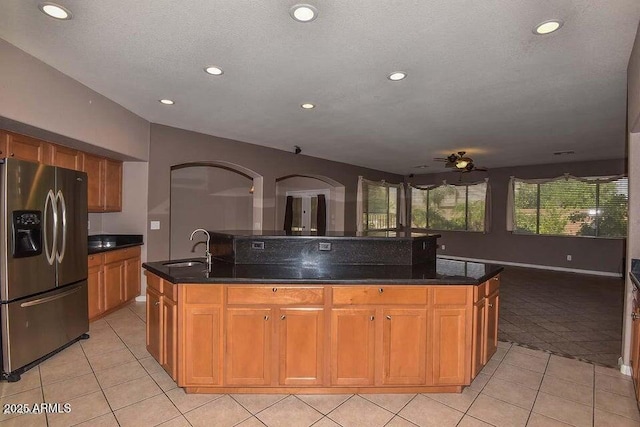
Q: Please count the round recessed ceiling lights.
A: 7